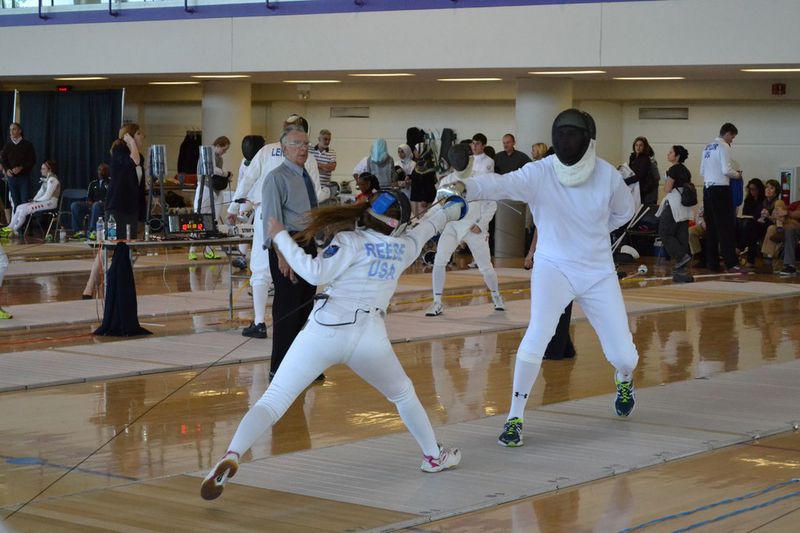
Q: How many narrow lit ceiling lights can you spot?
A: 9